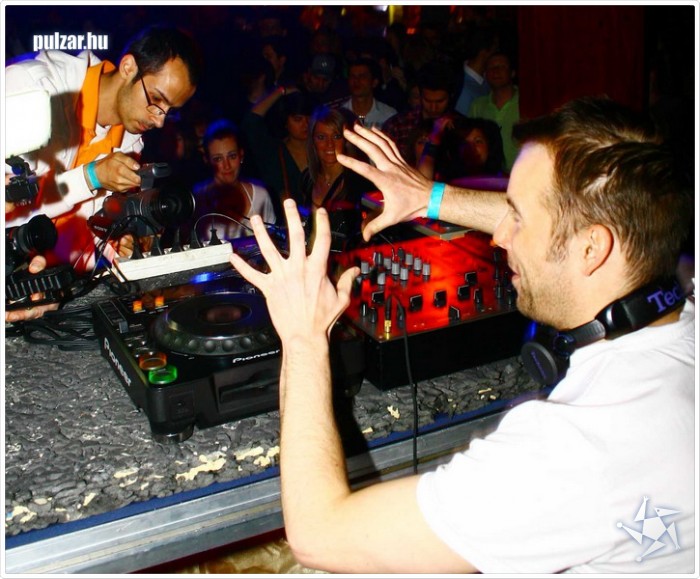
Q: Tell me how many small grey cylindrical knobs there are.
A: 8